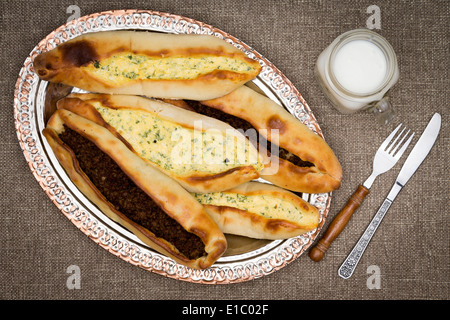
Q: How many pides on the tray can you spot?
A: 5